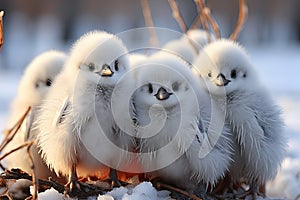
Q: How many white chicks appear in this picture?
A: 5